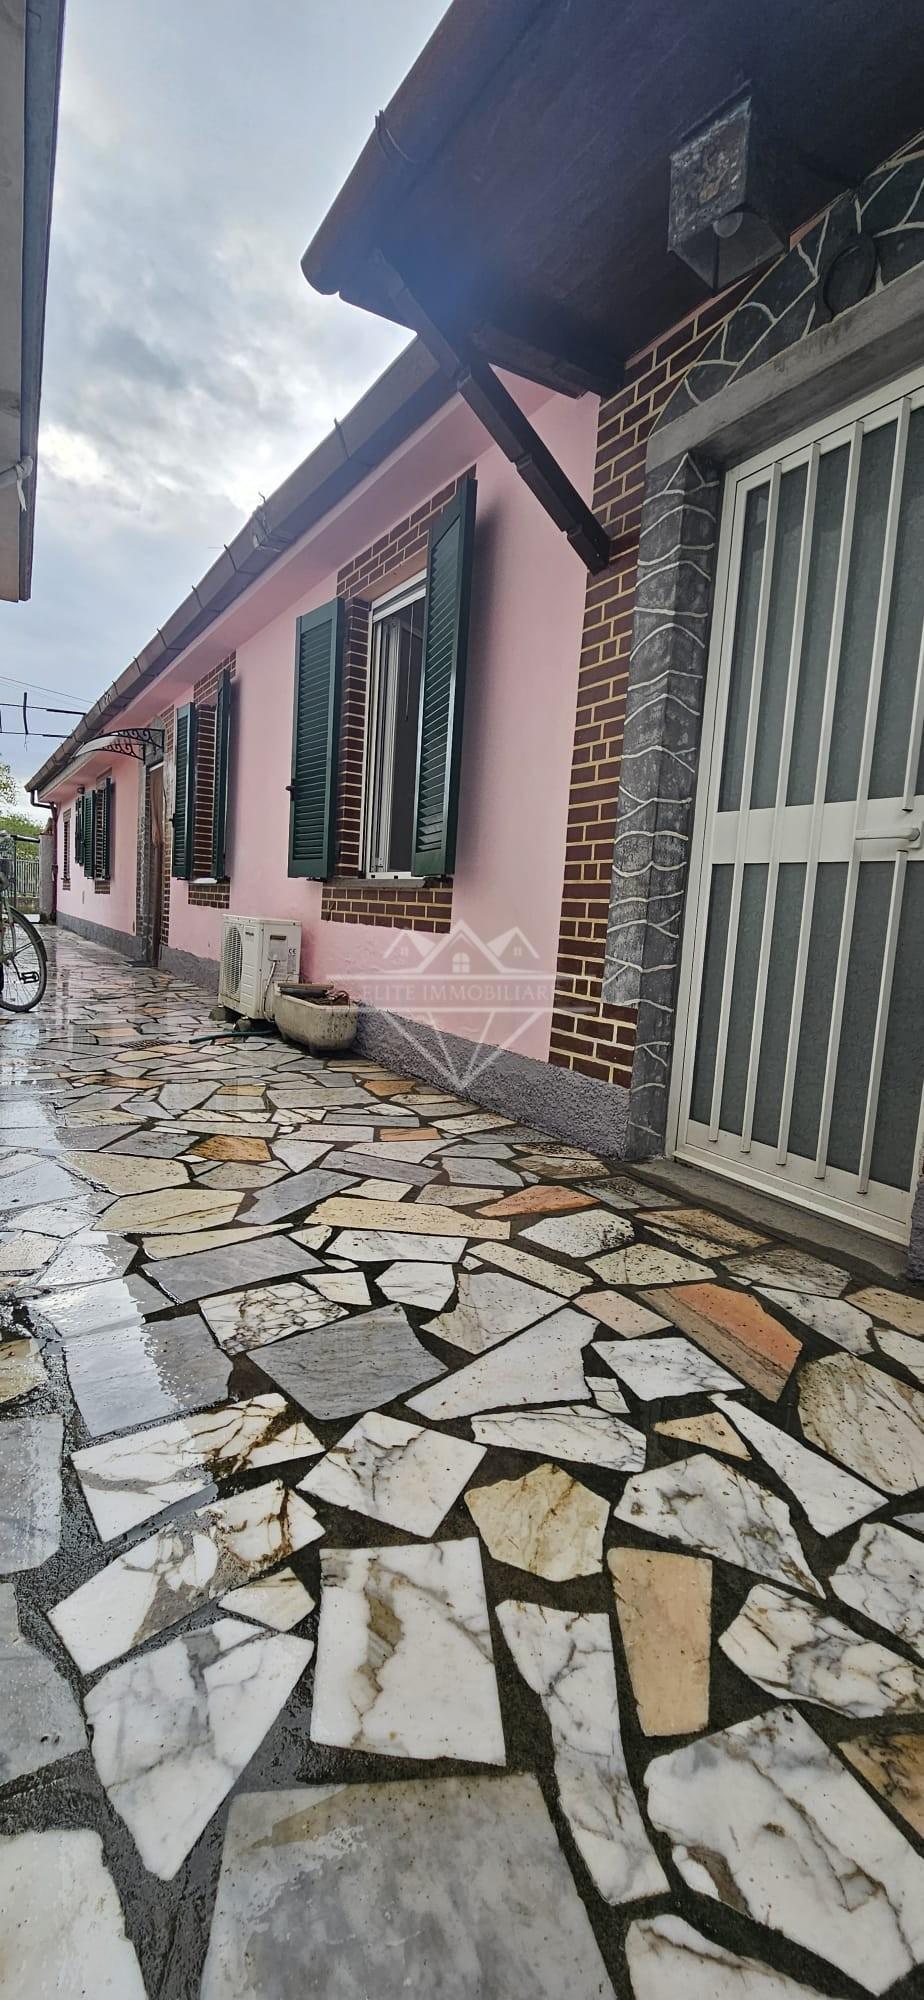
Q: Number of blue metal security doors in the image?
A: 0